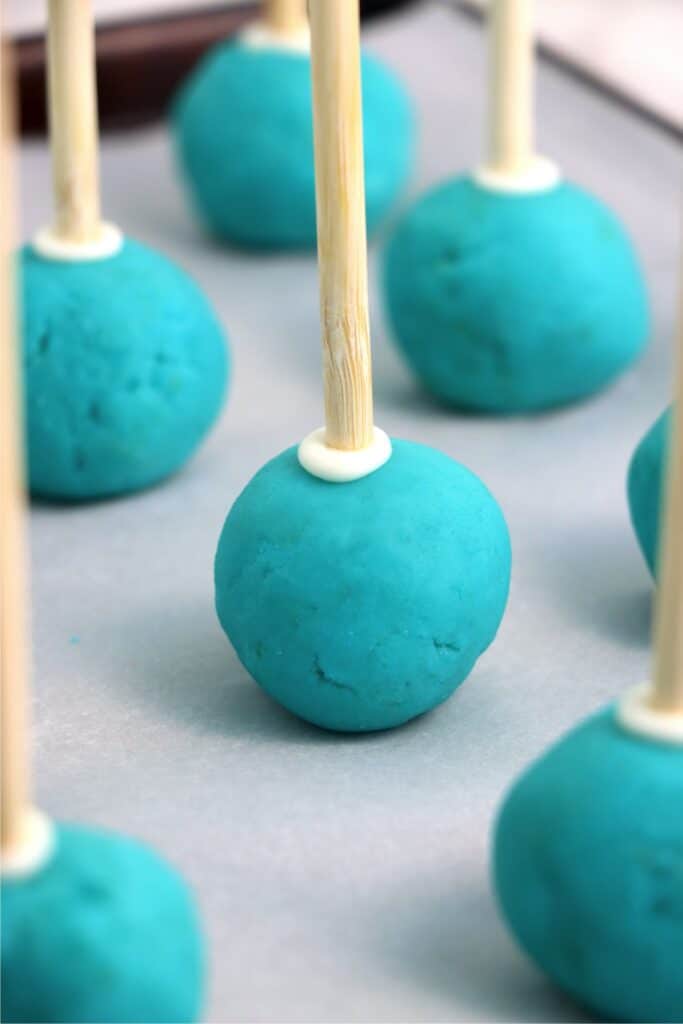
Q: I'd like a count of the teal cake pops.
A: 7